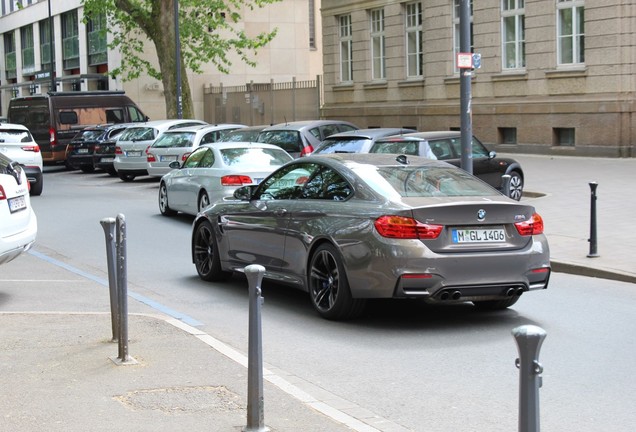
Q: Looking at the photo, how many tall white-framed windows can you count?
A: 6